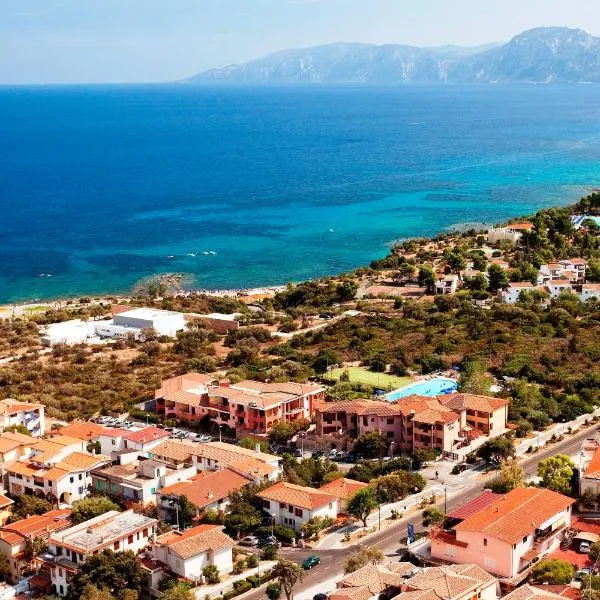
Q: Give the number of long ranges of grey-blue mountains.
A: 1